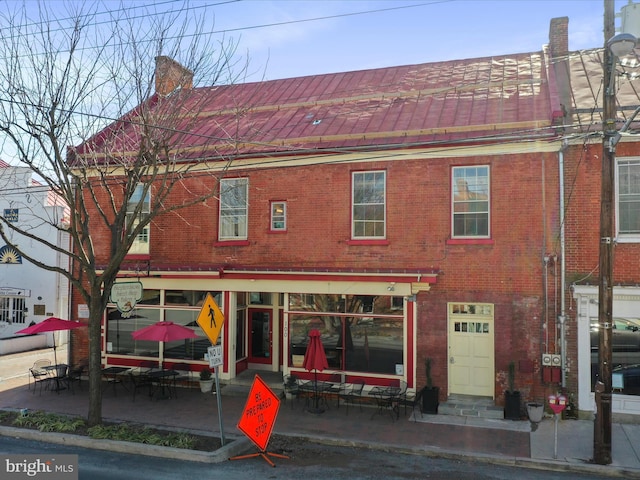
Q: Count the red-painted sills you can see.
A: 5